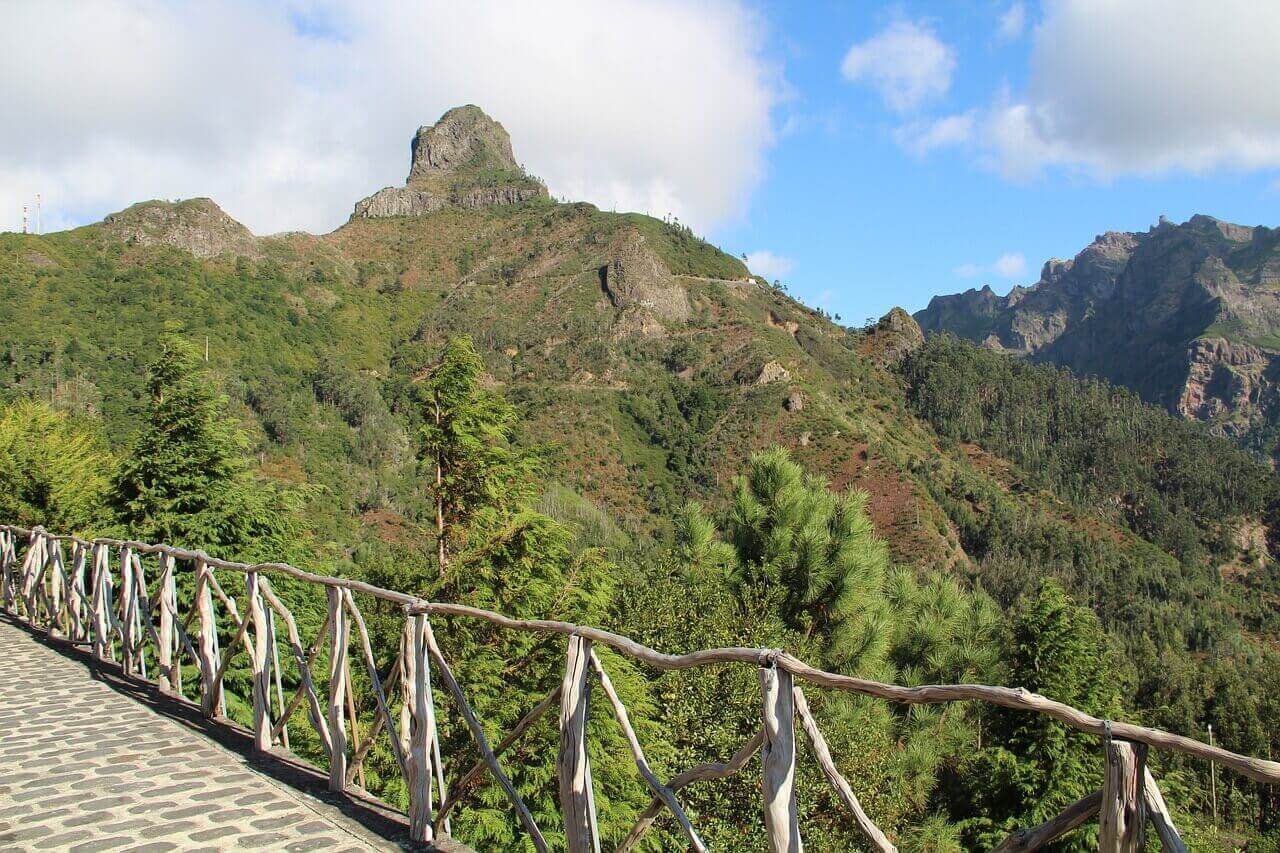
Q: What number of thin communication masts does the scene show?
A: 2